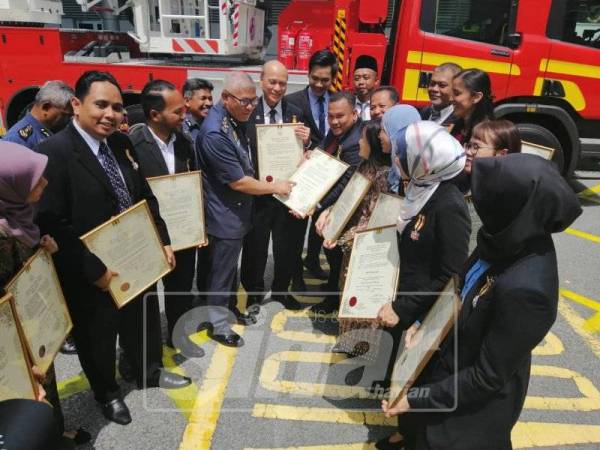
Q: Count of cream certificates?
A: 11